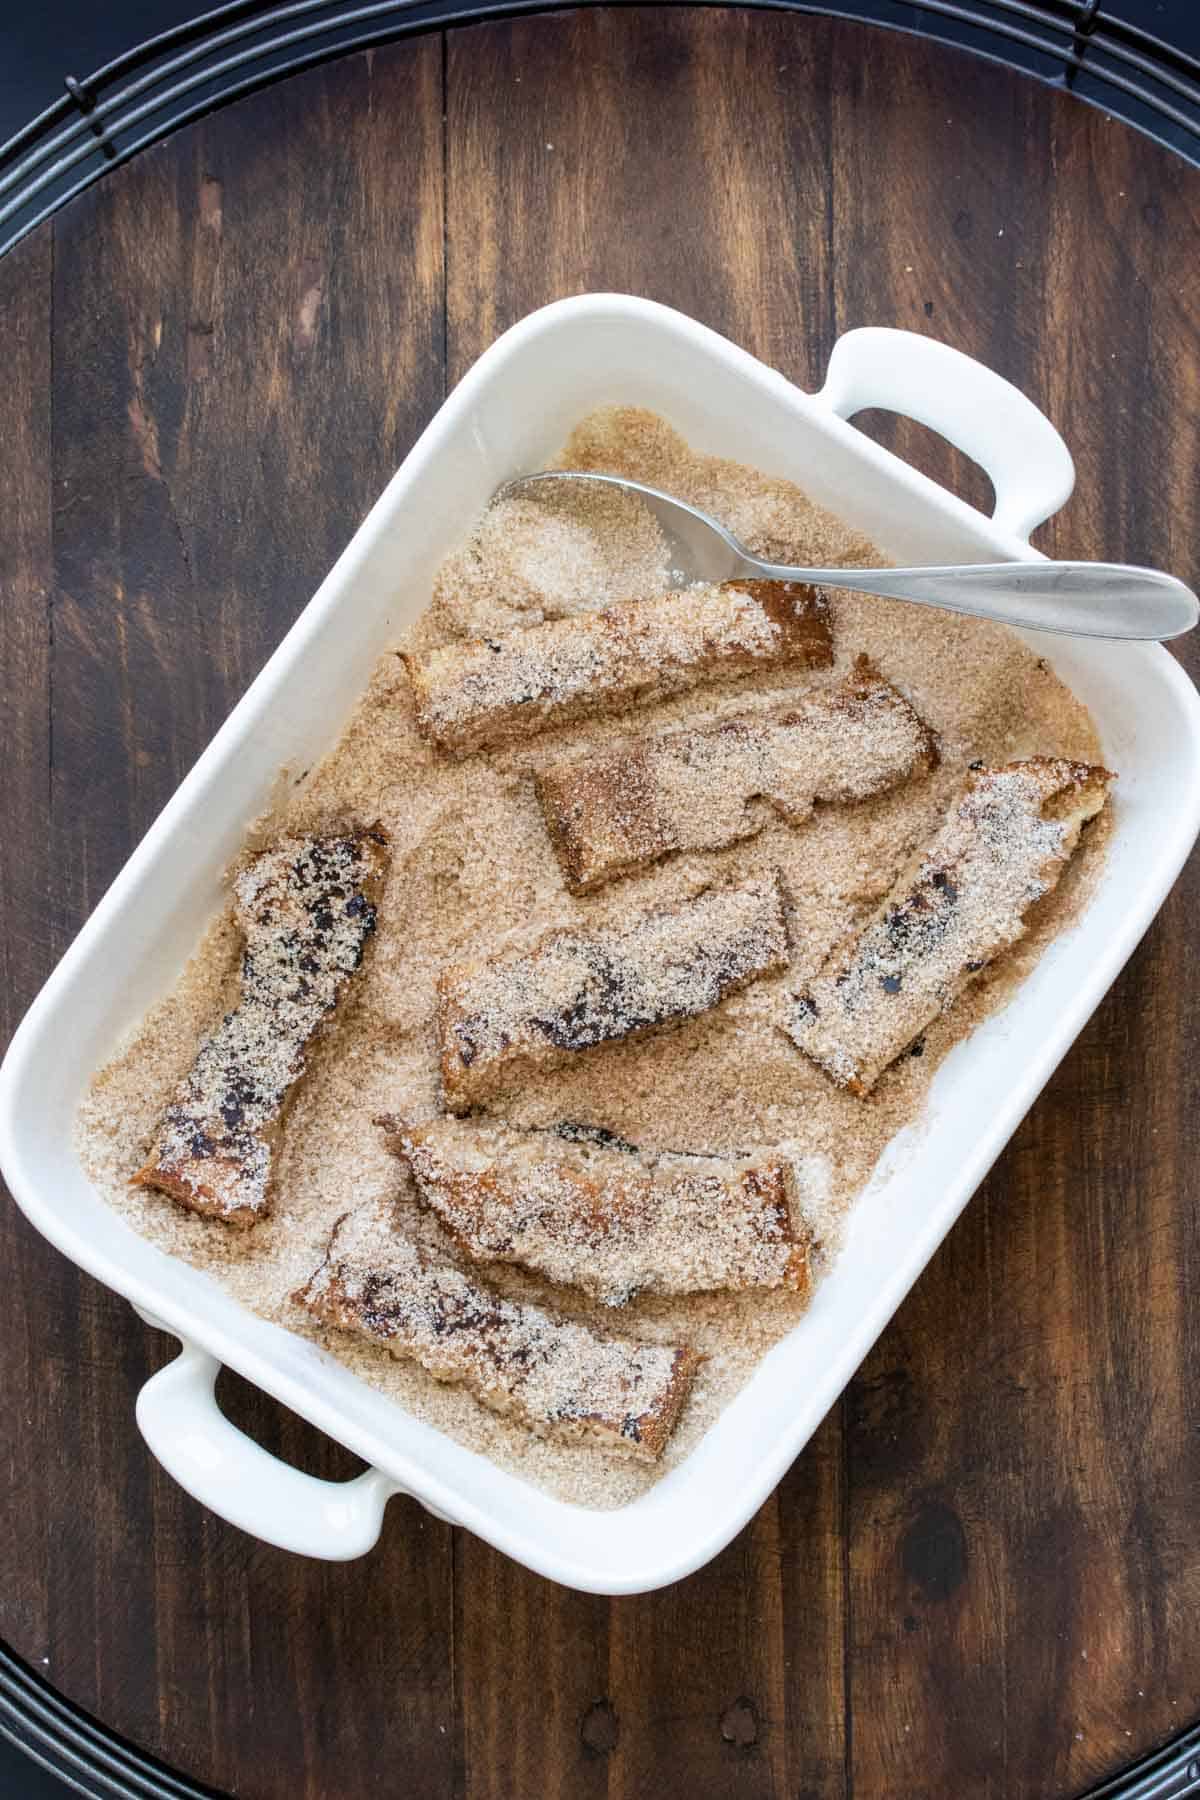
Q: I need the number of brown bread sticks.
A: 7